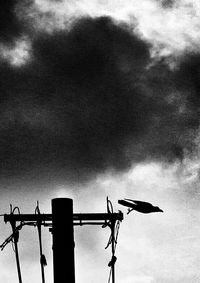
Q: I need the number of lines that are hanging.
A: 3